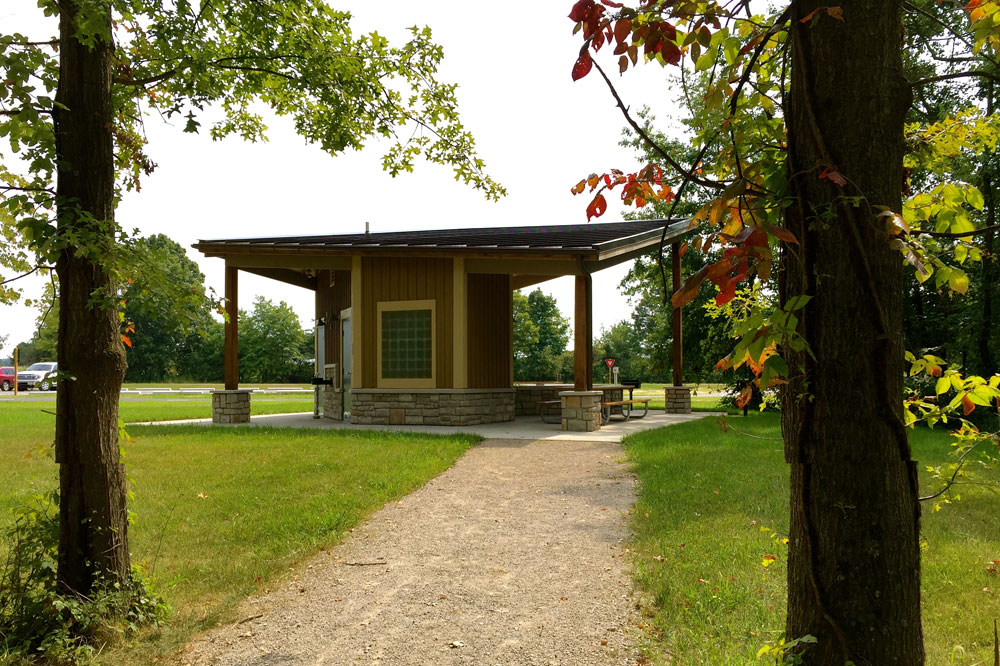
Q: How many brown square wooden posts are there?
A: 3